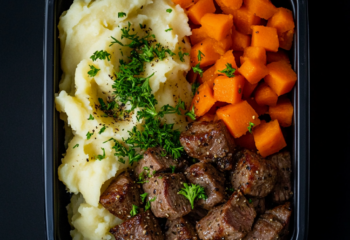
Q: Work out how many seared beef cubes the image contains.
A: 11